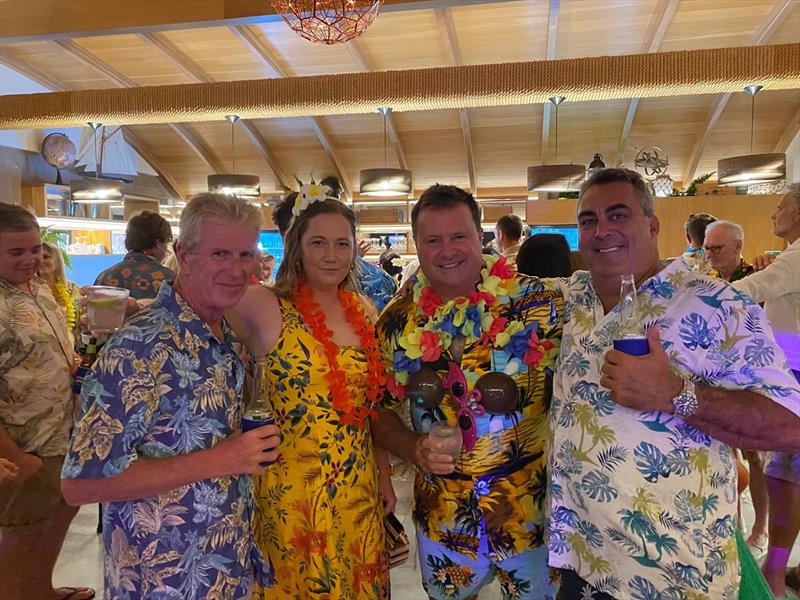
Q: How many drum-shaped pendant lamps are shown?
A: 5